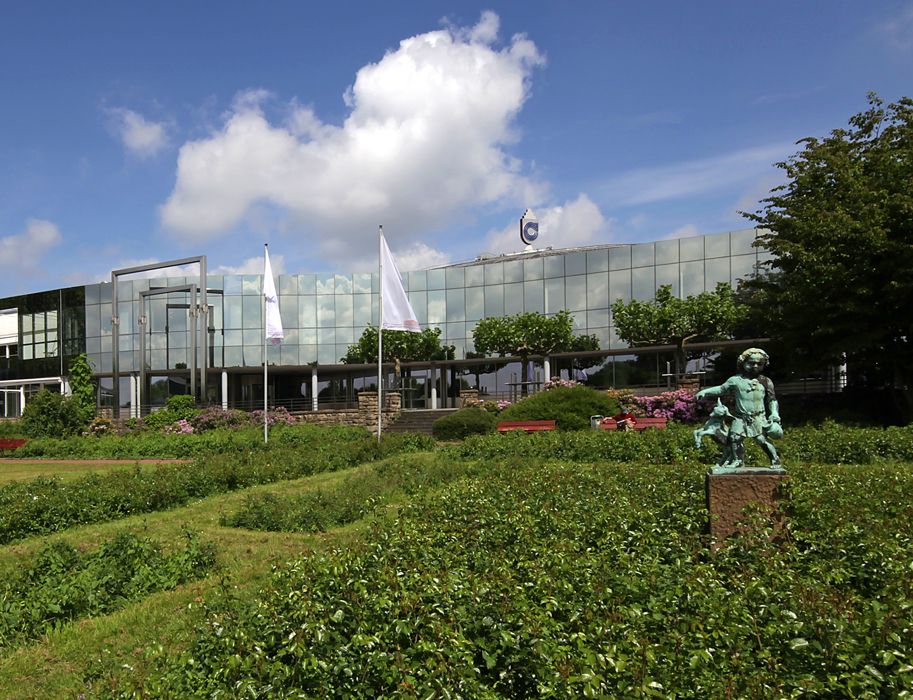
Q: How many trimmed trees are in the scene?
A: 3